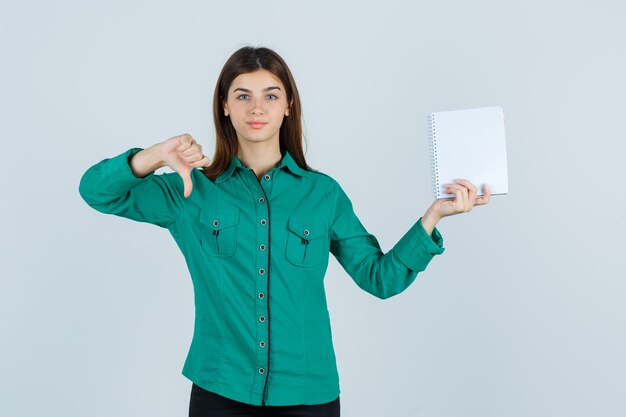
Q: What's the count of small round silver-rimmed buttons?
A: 11